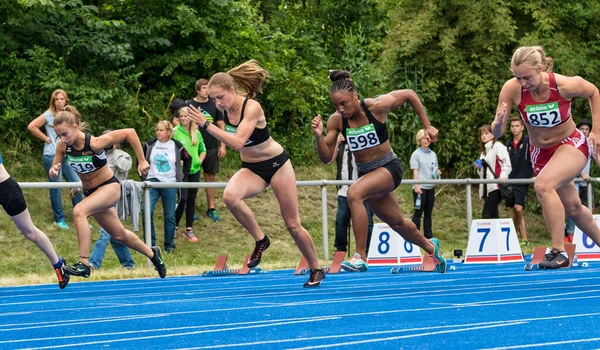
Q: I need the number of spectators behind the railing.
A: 11